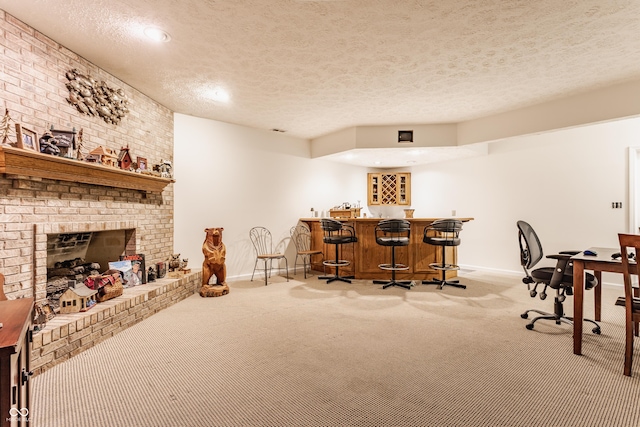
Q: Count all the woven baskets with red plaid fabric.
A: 1